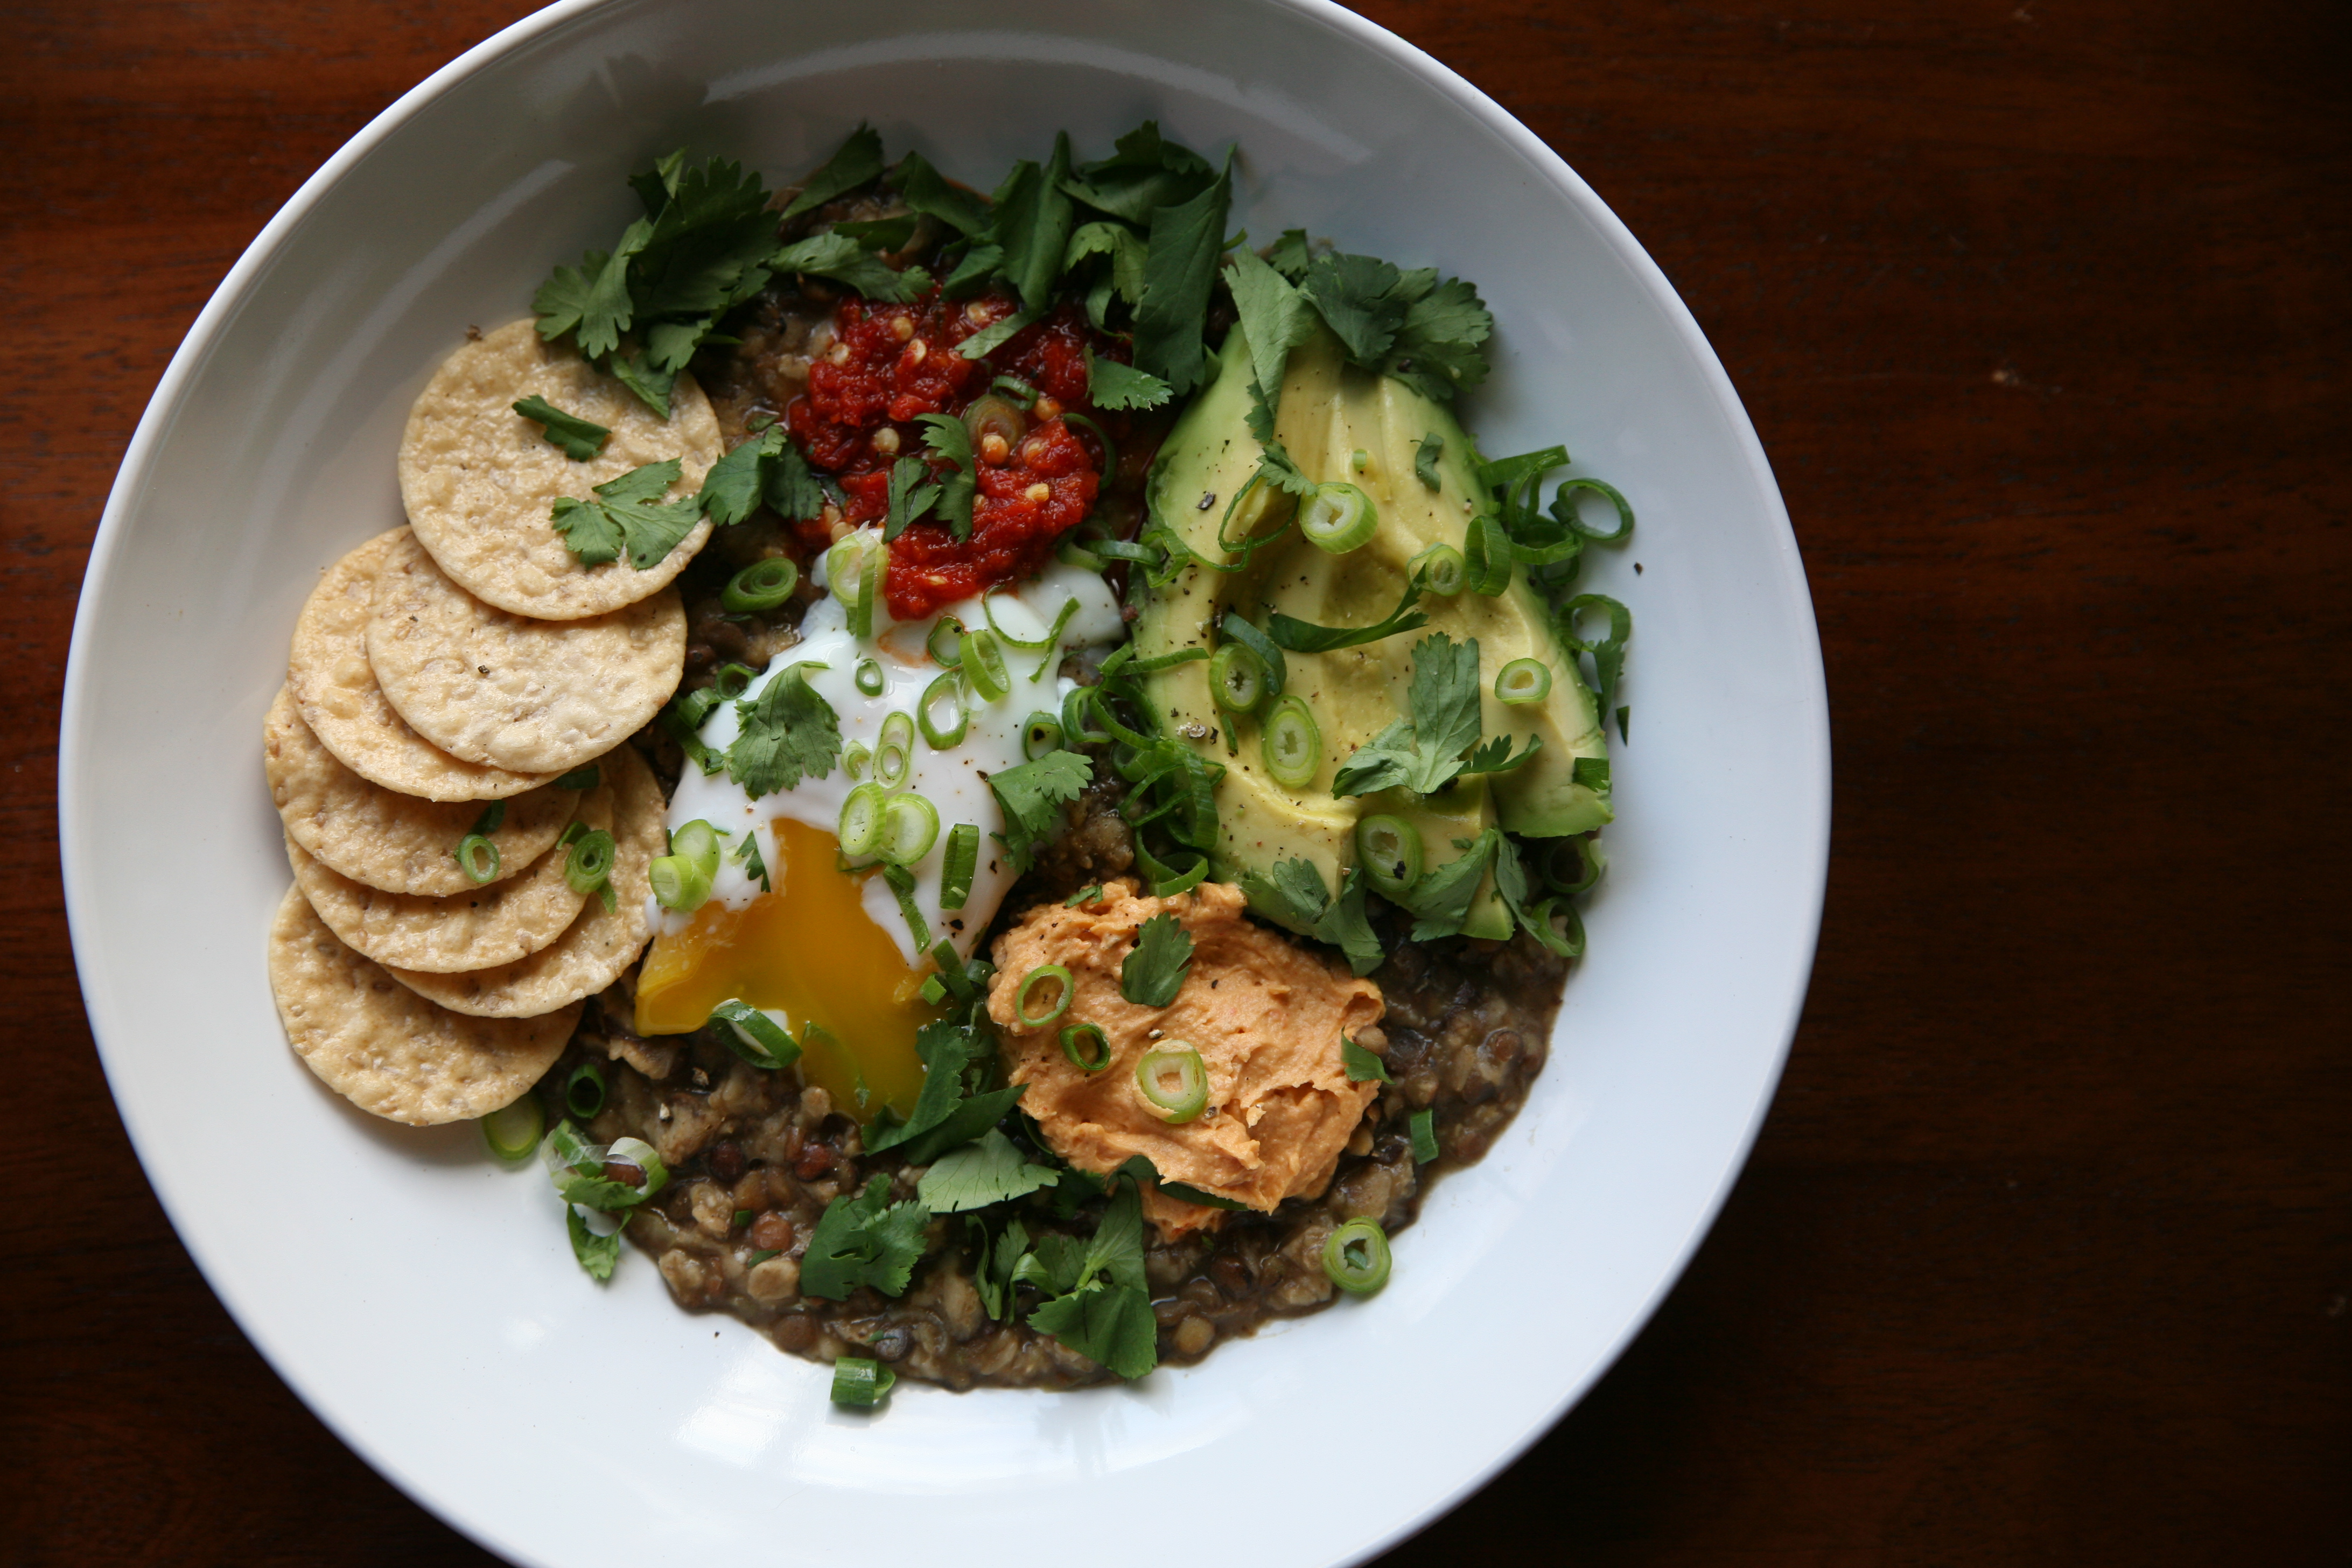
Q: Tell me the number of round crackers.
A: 7